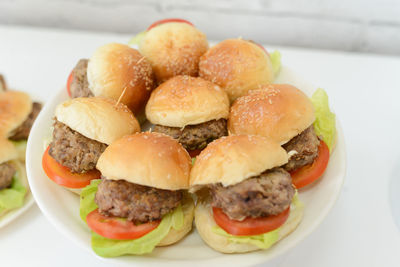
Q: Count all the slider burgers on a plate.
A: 8